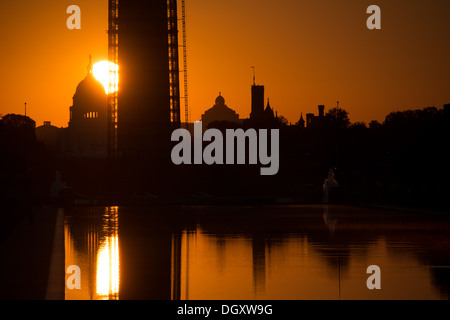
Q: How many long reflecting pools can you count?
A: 1